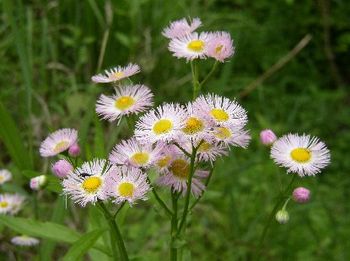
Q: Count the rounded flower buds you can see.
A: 6